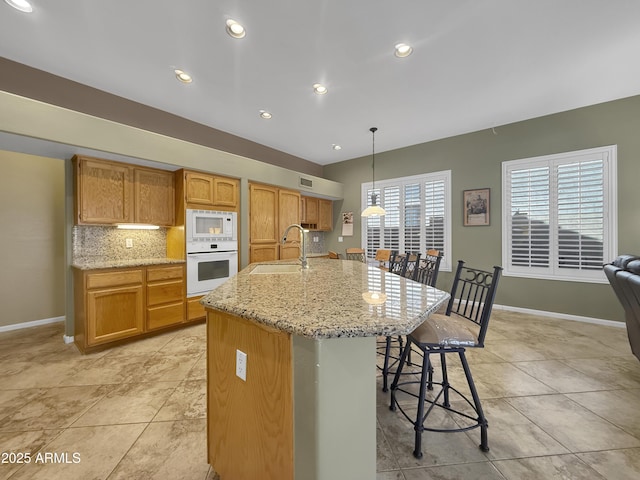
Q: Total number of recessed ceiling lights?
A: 7